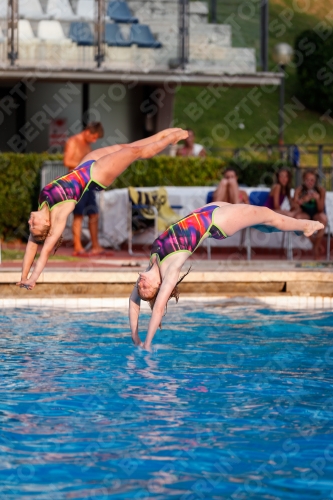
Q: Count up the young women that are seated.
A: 3